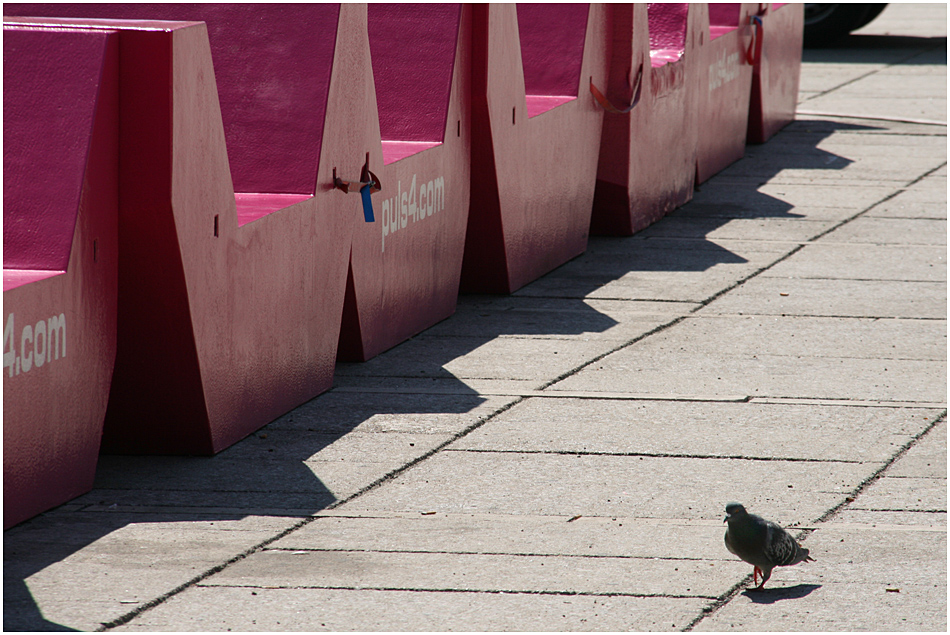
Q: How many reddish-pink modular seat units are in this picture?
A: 7